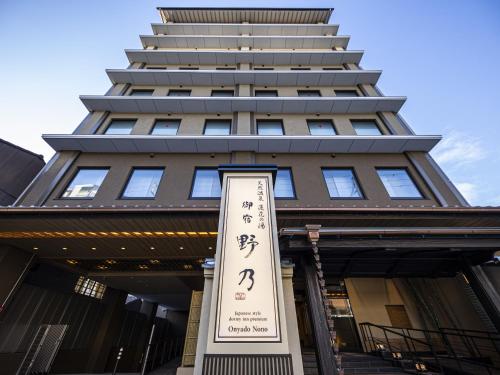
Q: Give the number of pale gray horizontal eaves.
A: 6